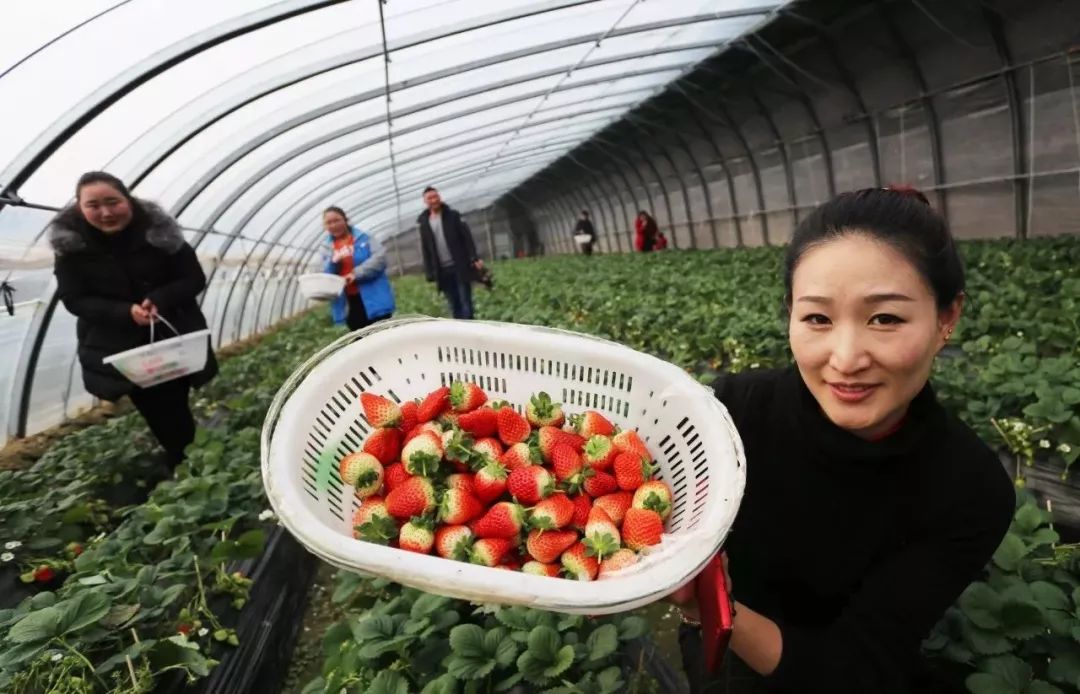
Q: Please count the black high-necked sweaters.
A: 1